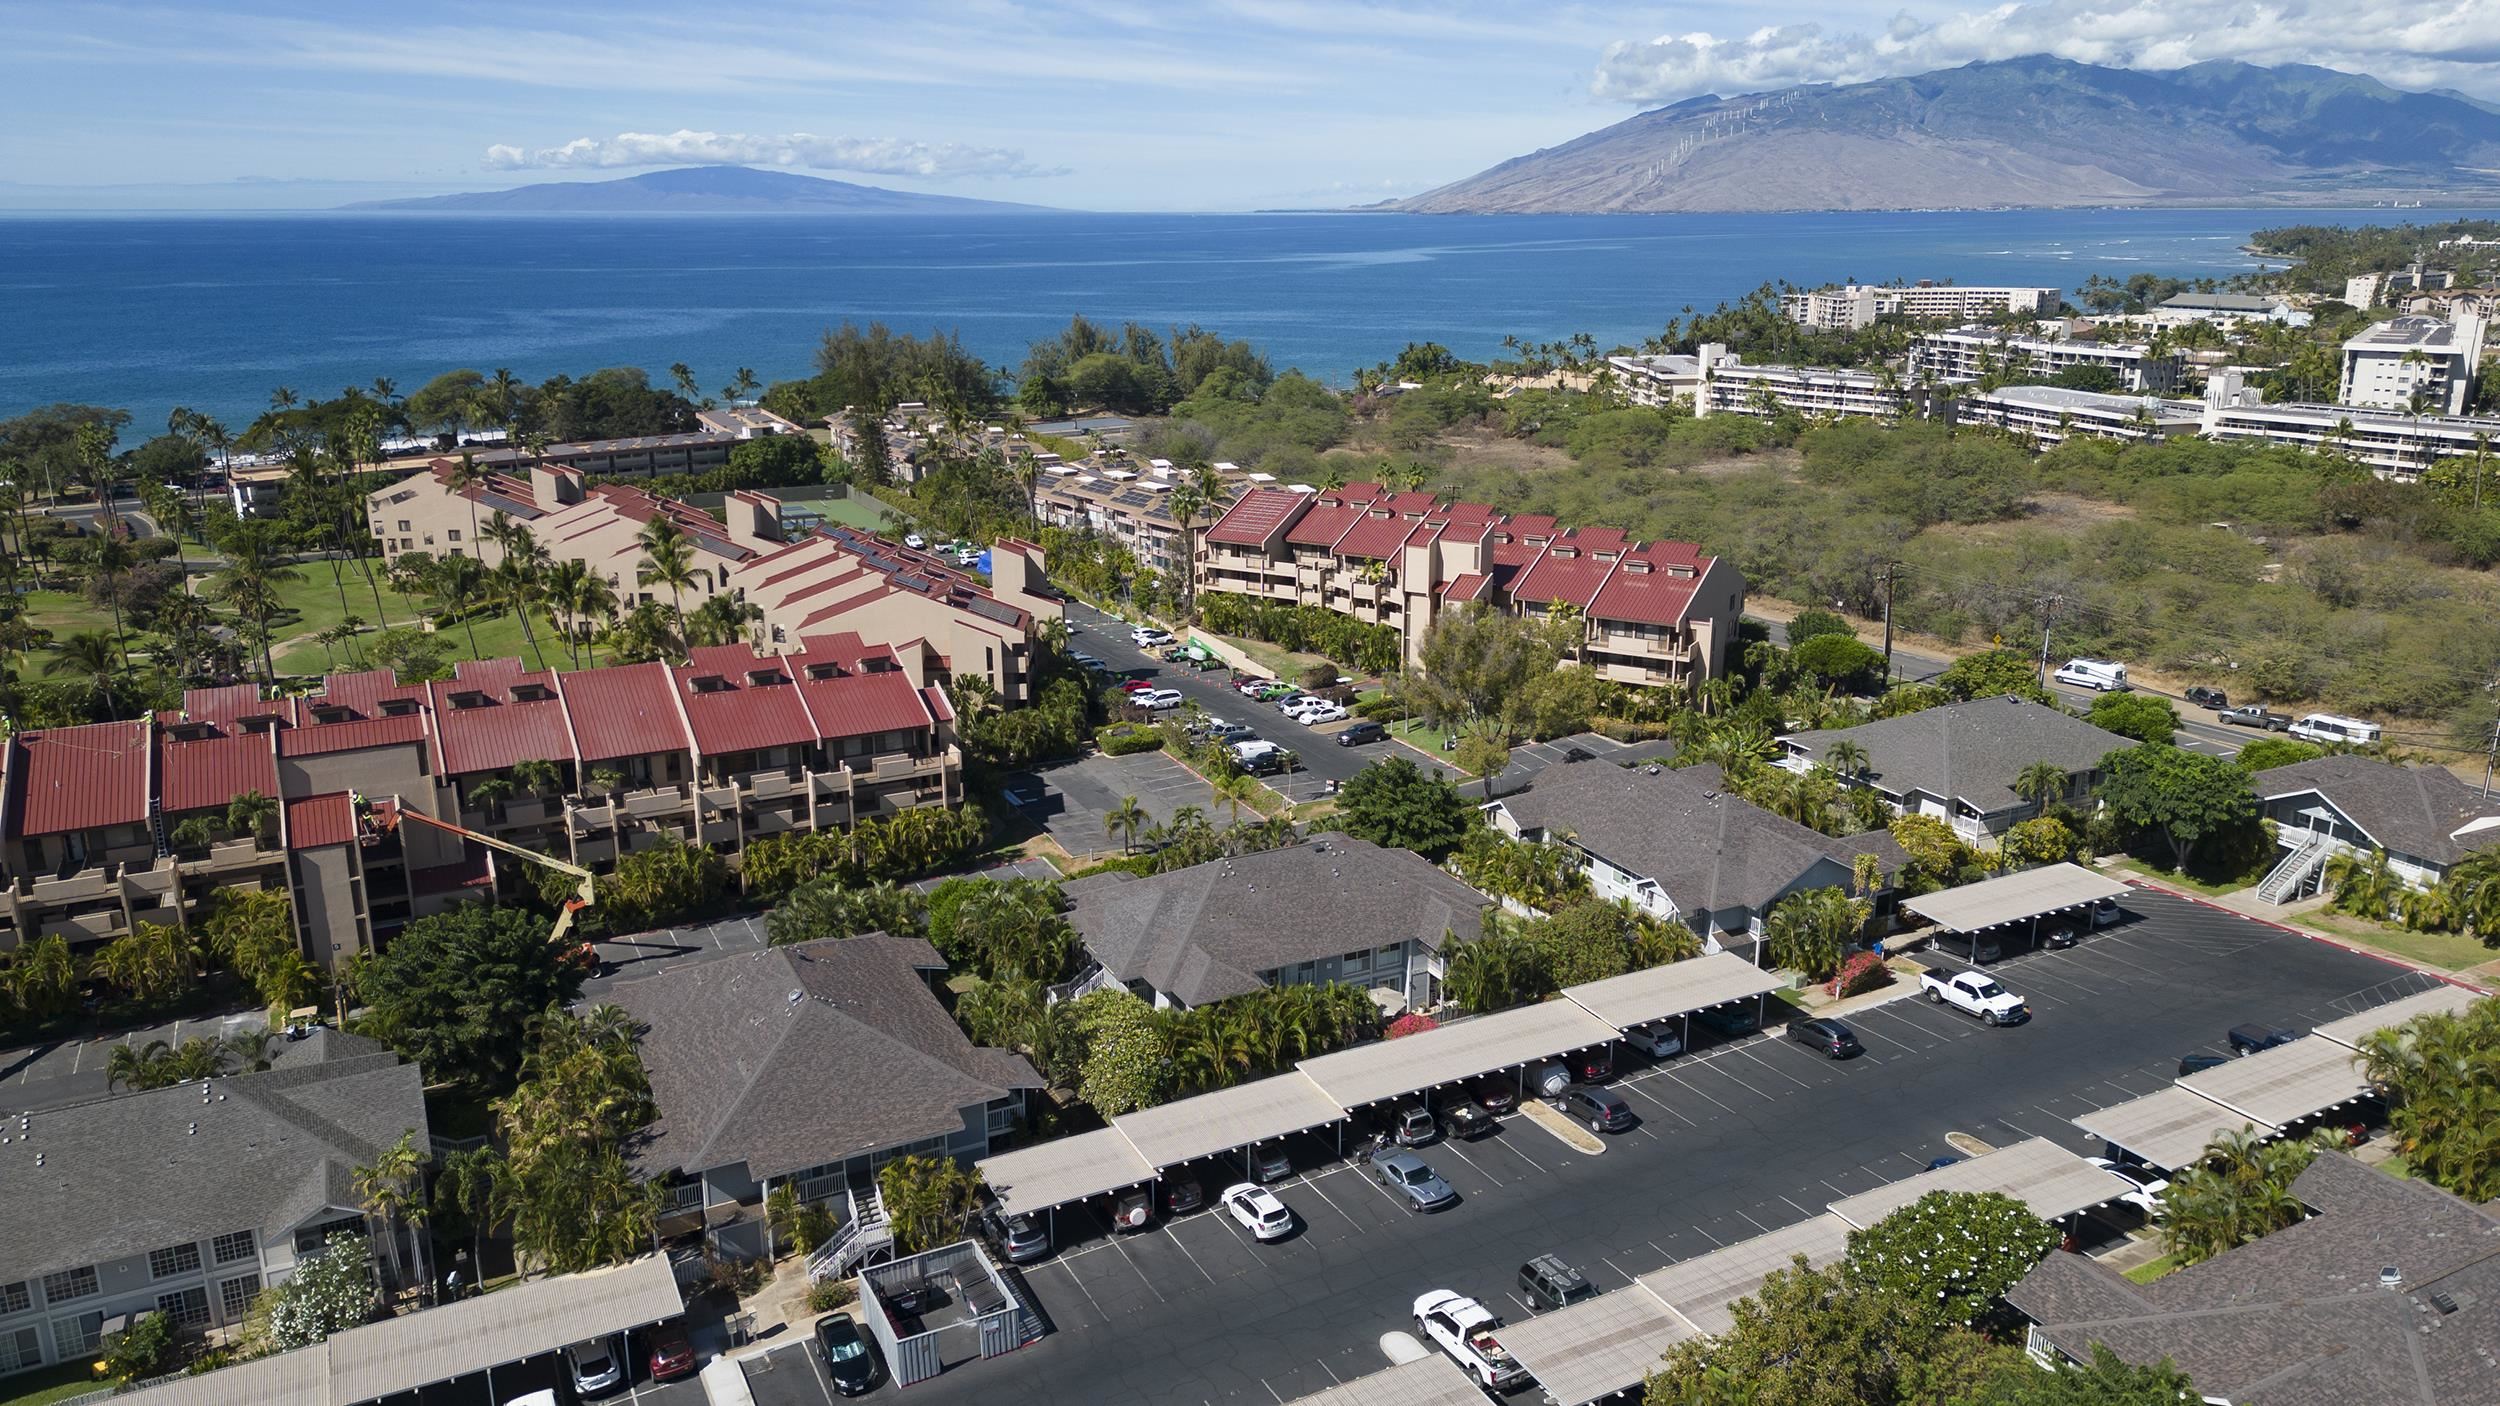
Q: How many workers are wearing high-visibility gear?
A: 7